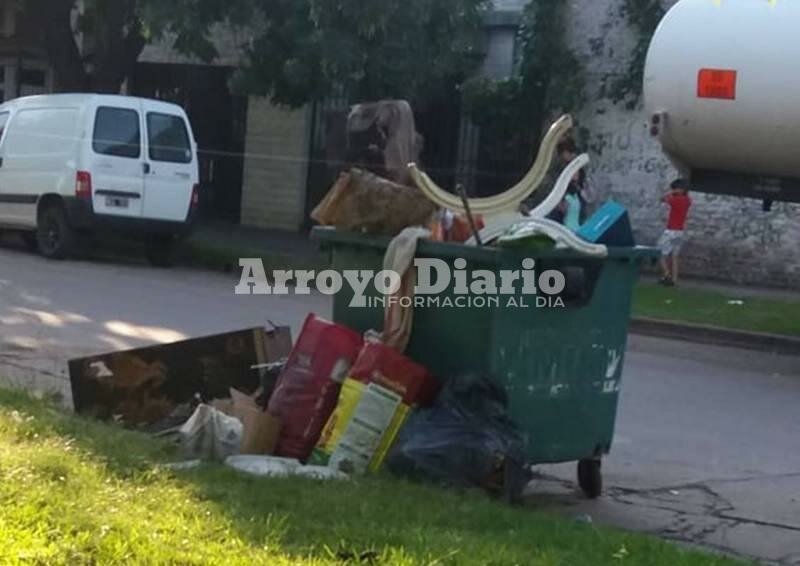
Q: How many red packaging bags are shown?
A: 2